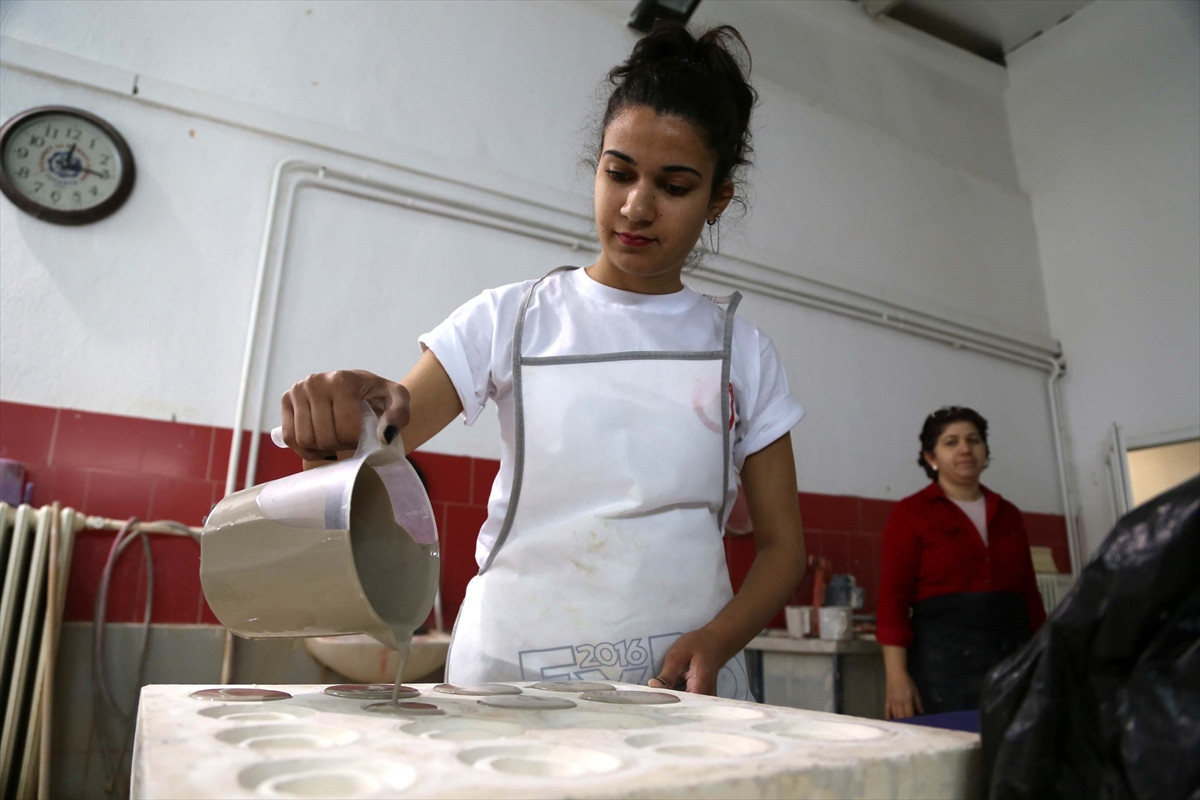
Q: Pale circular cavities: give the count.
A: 9